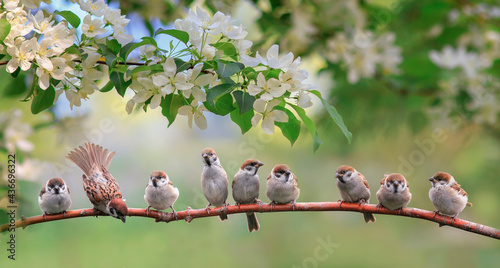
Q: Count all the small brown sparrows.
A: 9